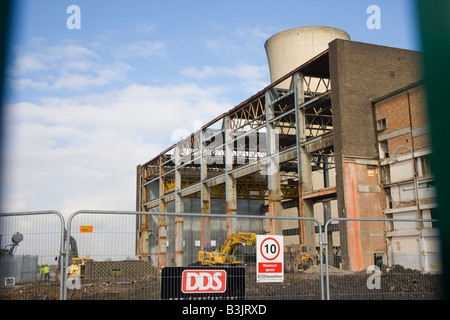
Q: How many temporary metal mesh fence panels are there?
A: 3